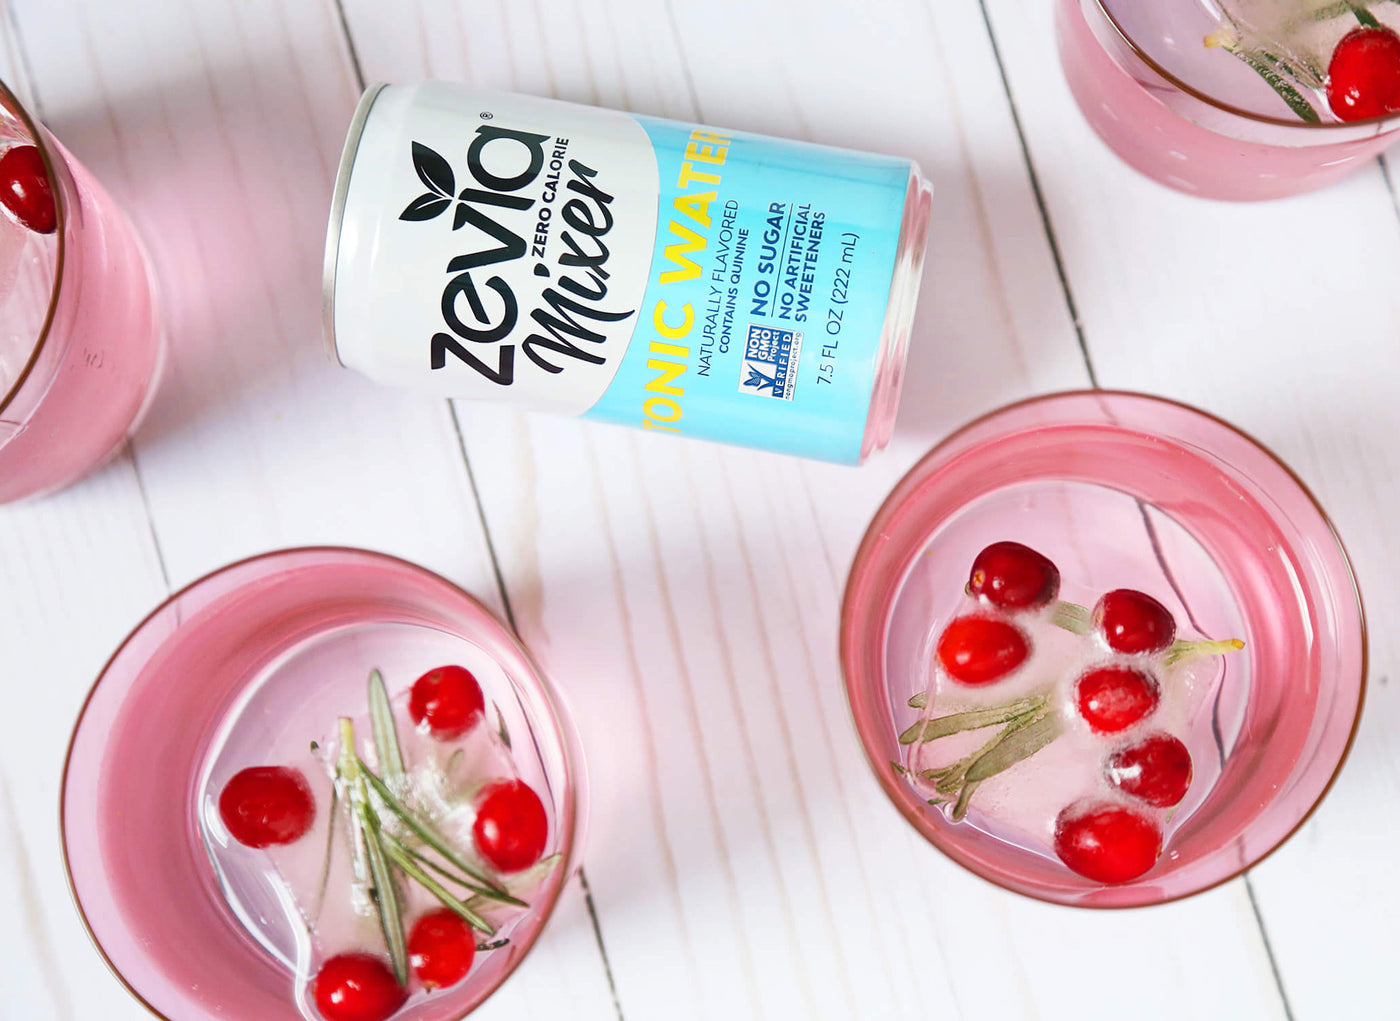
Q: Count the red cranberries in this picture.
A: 13